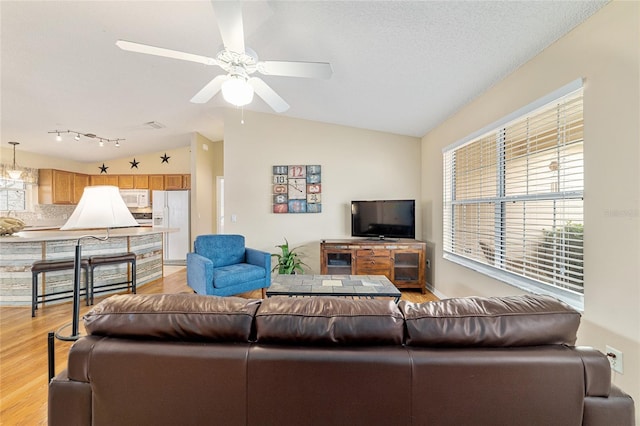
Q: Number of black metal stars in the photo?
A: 3